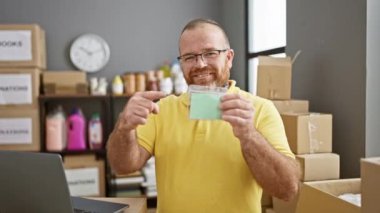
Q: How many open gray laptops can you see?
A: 1